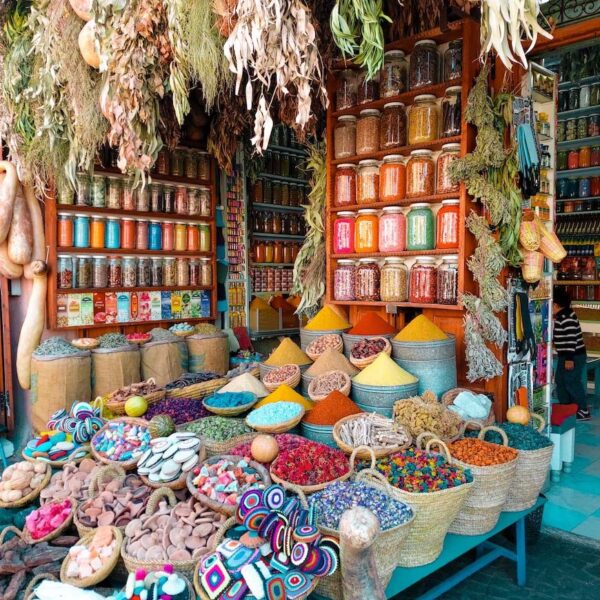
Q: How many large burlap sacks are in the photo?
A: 4